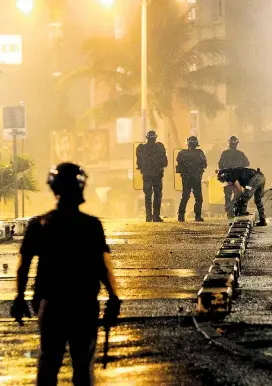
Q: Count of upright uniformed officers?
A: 4